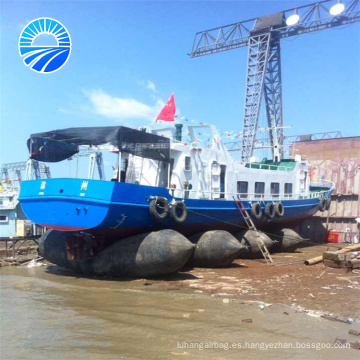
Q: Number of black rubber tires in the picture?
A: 7